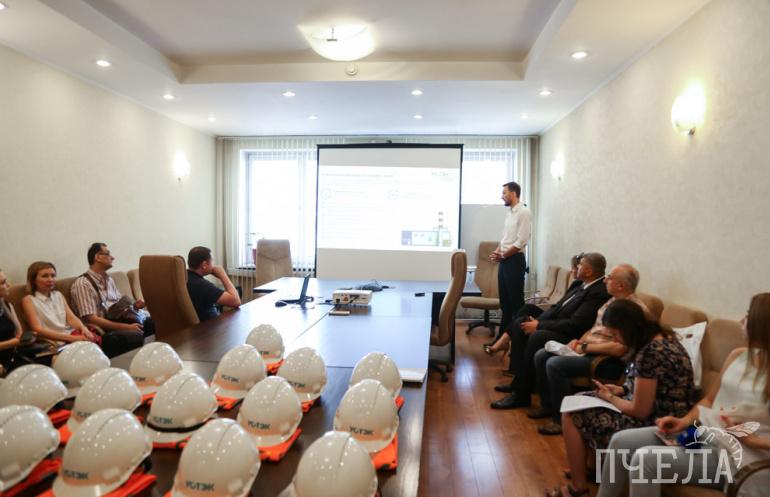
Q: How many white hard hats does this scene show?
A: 15